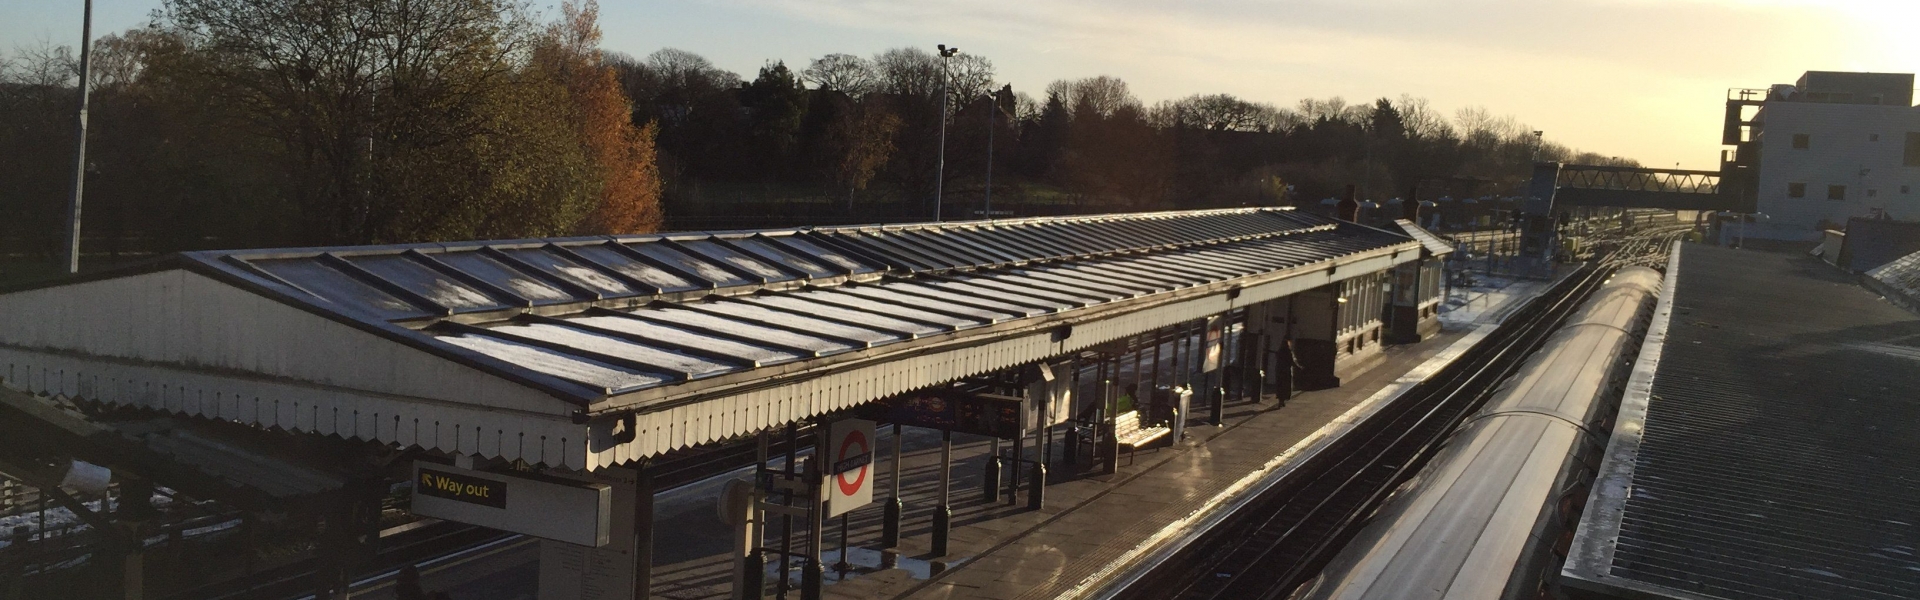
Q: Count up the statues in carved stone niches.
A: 0